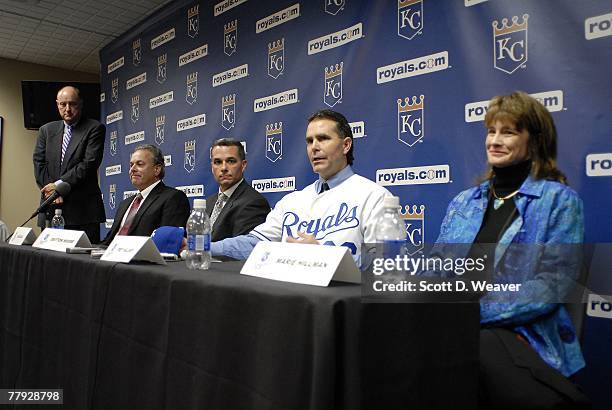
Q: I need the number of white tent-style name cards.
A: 4